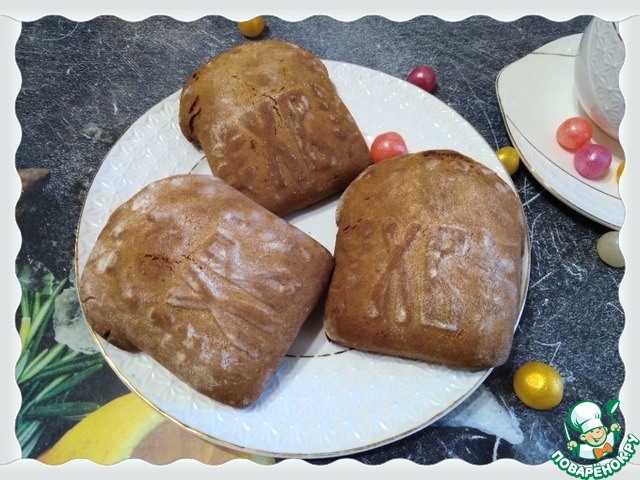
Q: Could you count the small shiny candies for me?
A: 9